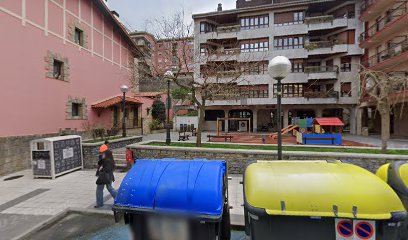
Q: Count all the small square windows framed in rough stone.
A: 3